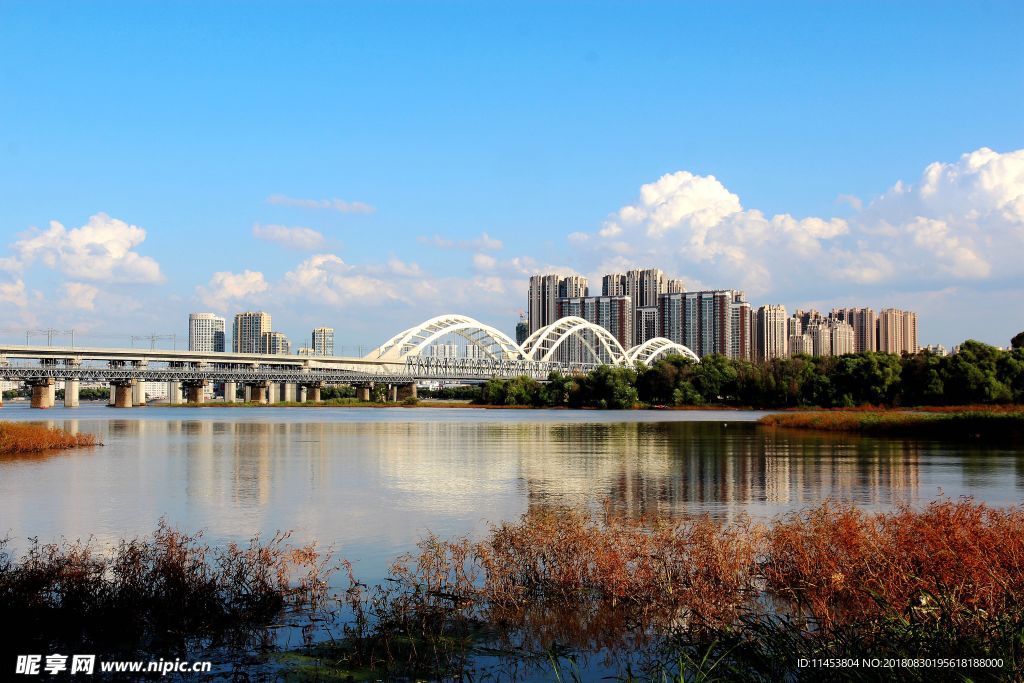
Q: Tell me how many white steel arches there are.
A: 3